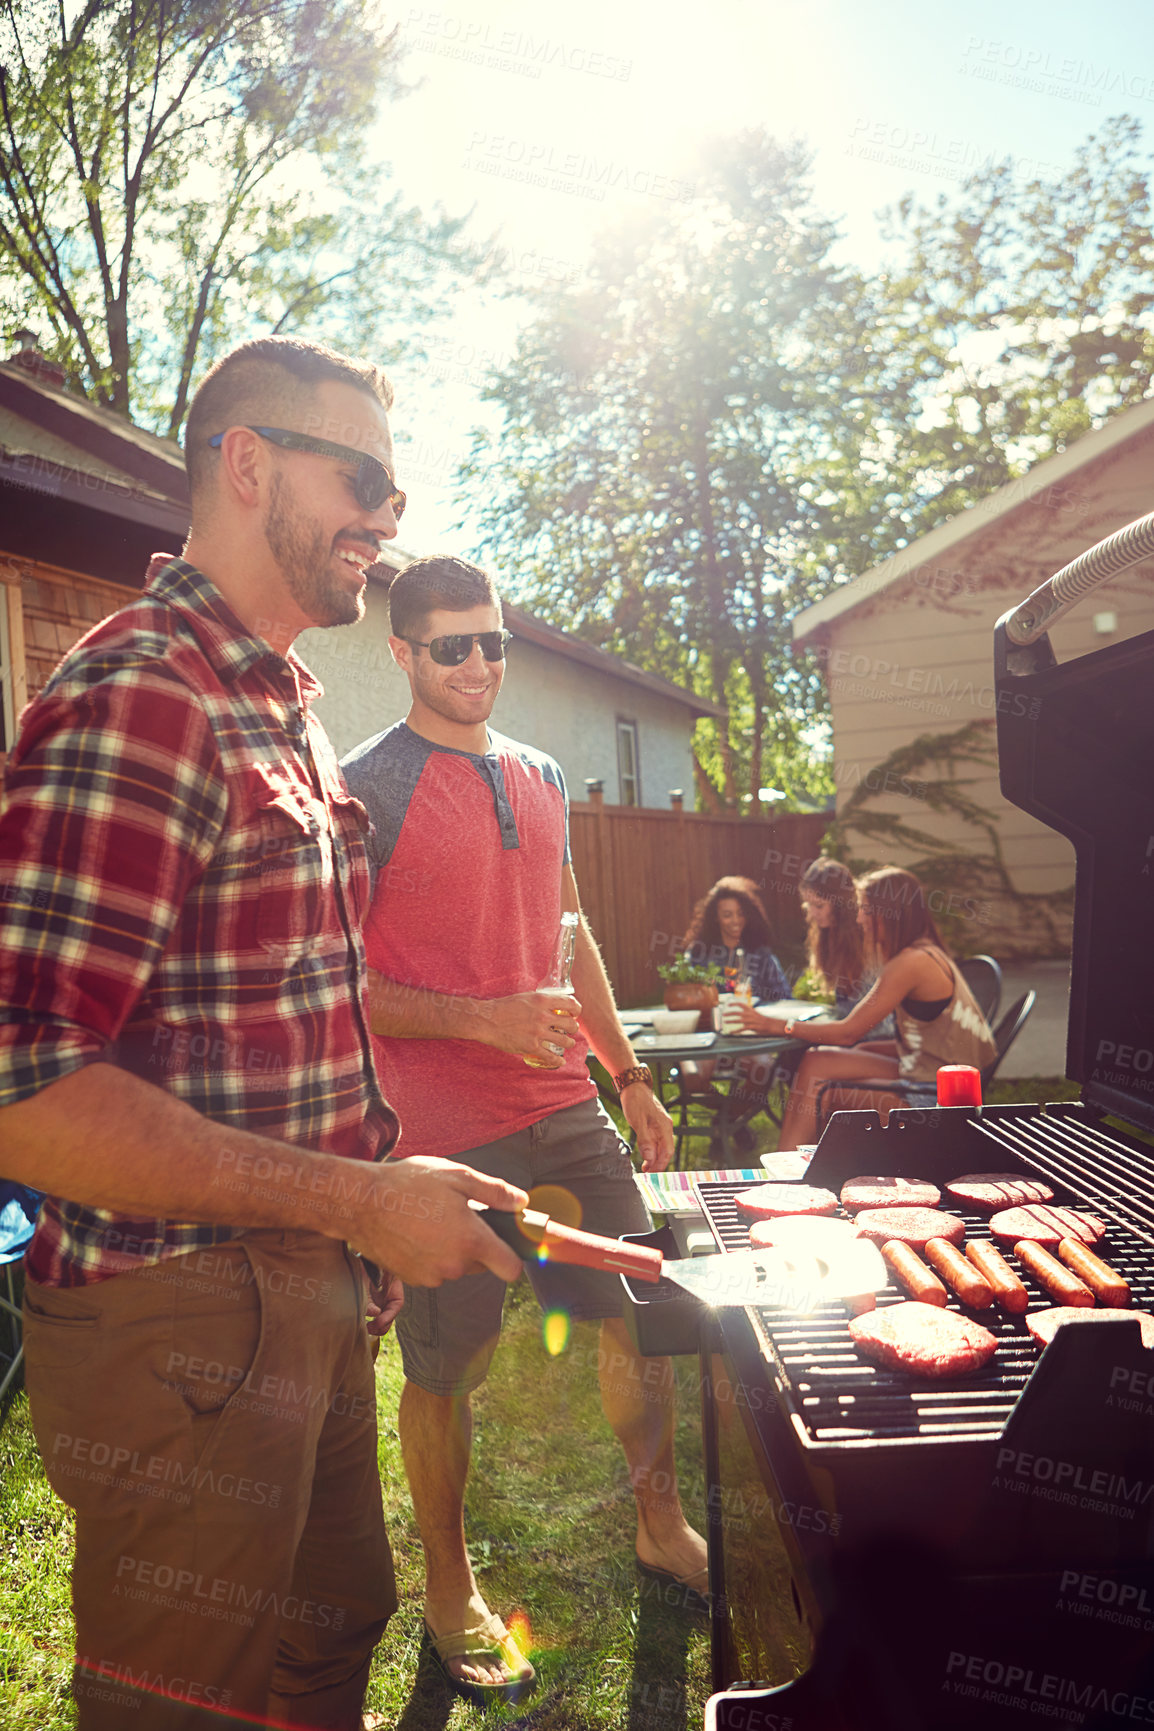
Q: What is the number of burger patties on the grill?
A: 8